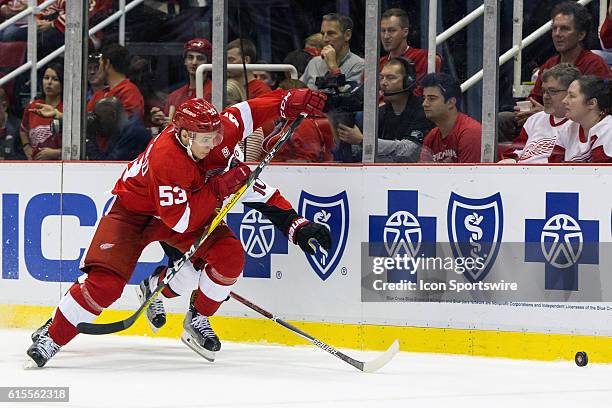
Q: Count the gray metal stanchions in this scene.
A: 4